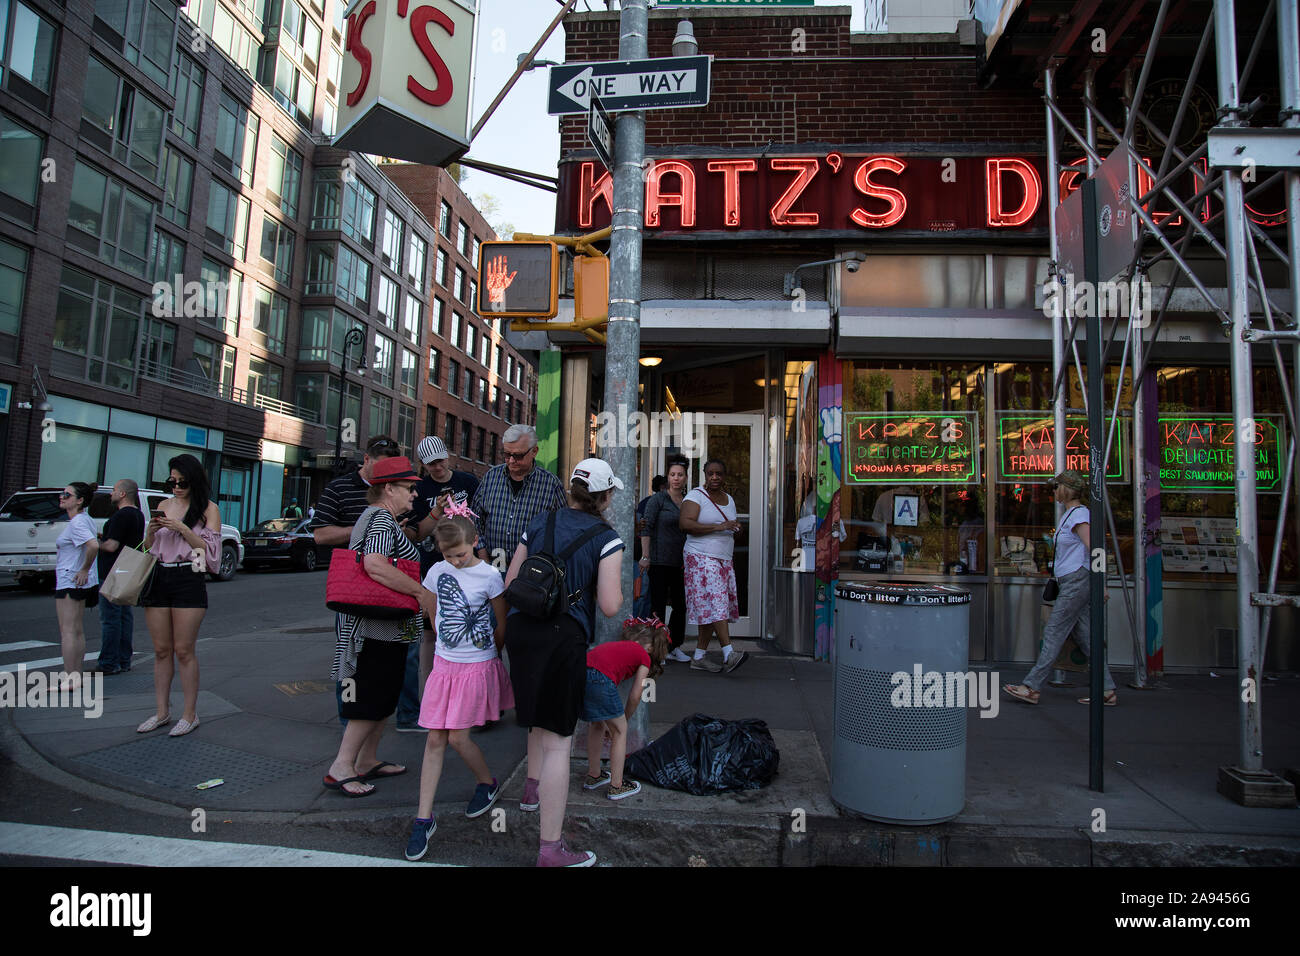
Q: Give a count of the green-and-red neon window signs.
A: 3